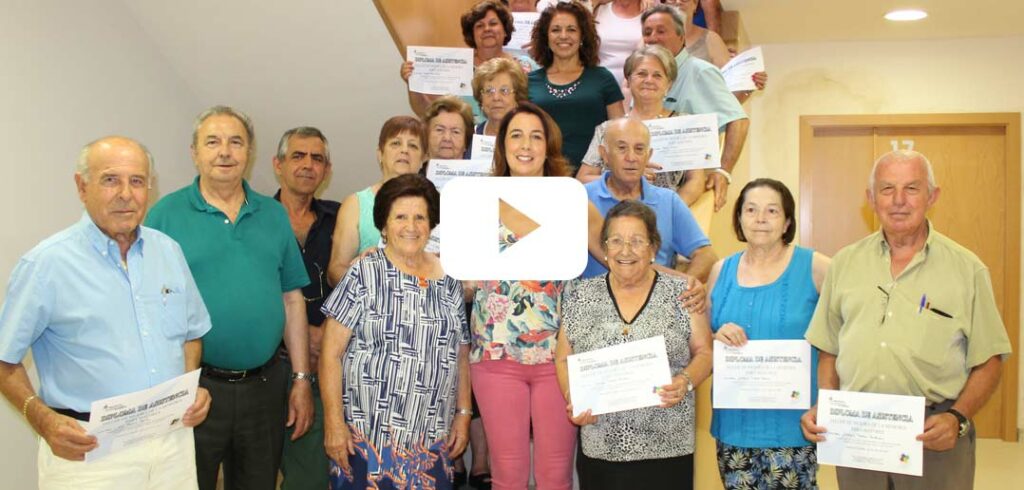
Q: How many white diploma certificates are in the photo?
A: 10